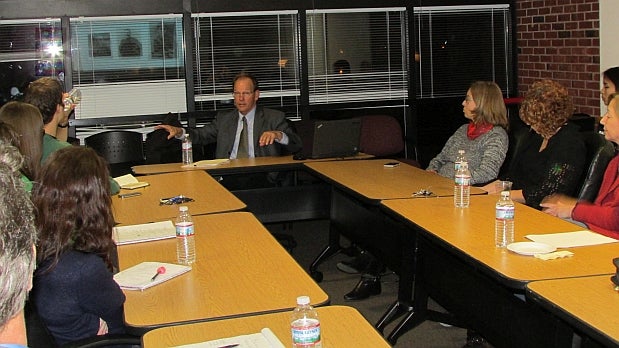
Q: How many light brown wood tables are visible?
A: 7